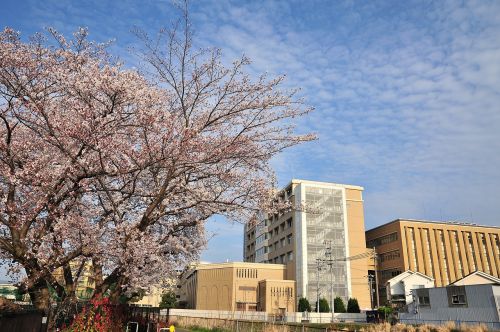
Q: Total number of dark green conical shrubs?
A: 4